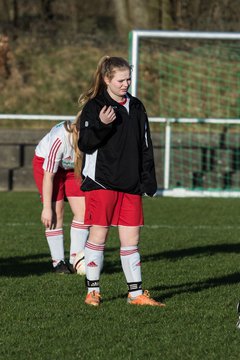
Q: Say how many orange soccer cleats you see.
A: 2